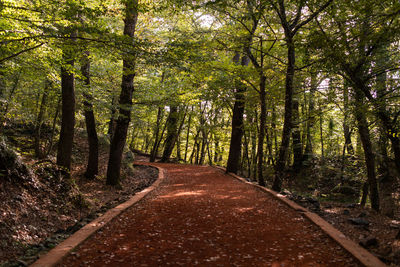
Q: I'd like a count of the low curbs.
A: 2